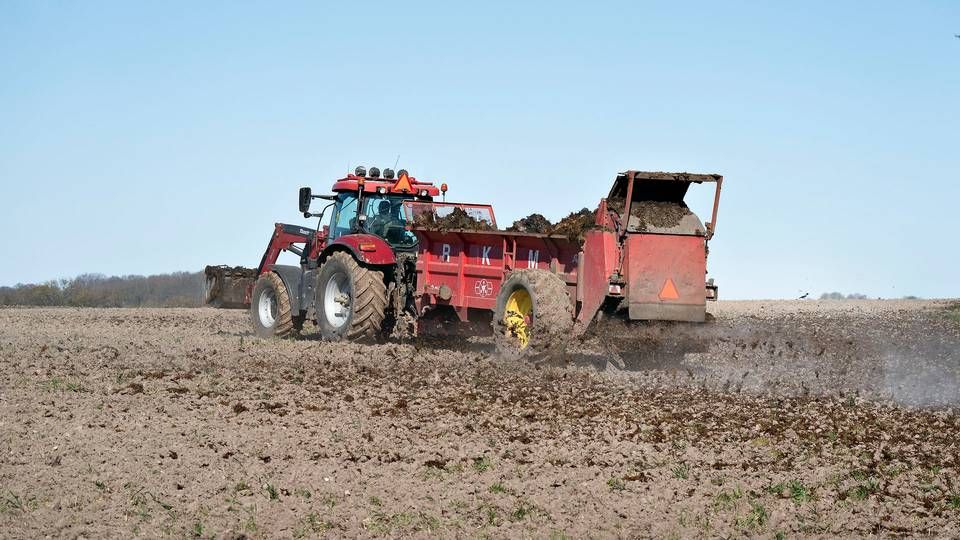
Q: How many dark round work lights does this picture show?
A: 4